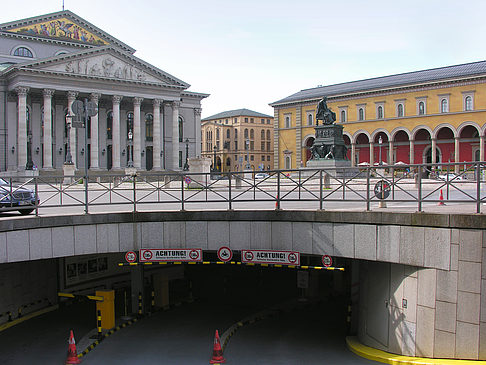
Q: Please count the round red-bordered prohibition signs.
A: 7